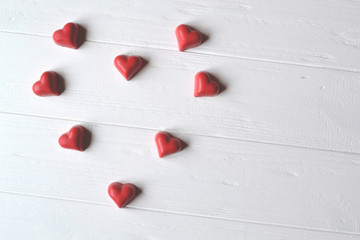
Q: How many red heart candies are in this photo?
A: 8